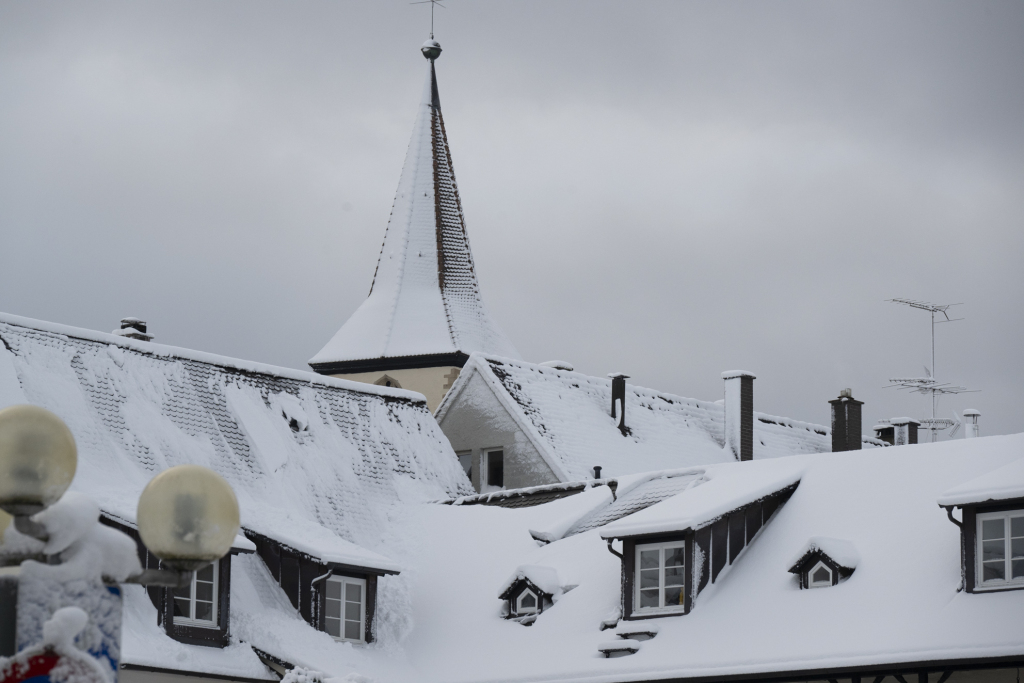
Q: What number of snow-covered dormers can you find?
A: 6